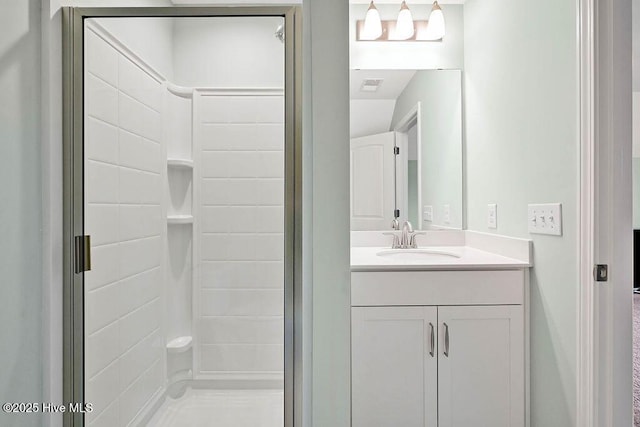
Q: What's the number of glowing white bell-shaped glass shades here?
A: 3